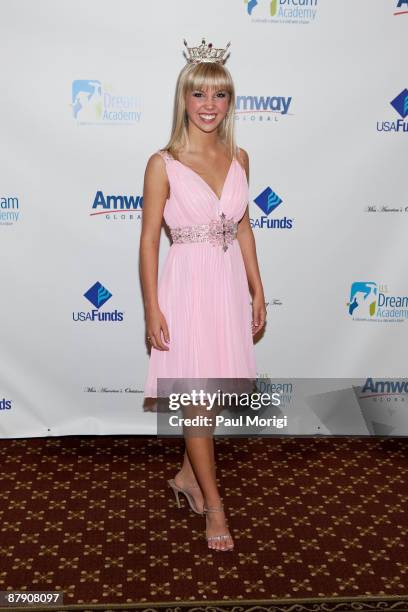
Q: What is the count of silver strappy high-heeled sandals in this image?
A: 2